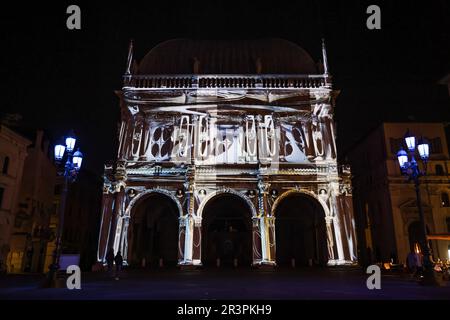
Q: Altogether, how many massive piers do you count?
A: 4